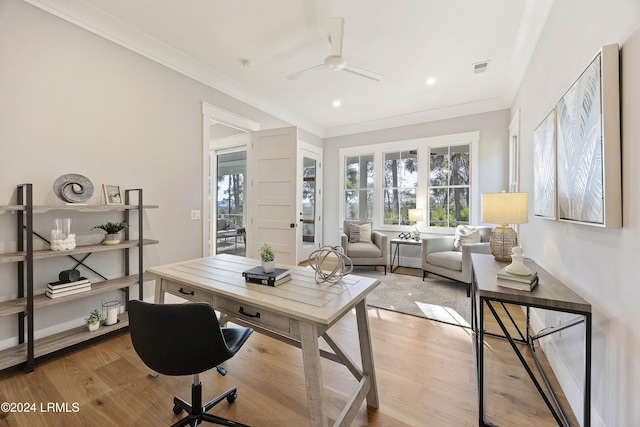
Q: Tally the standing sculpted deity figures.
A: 0